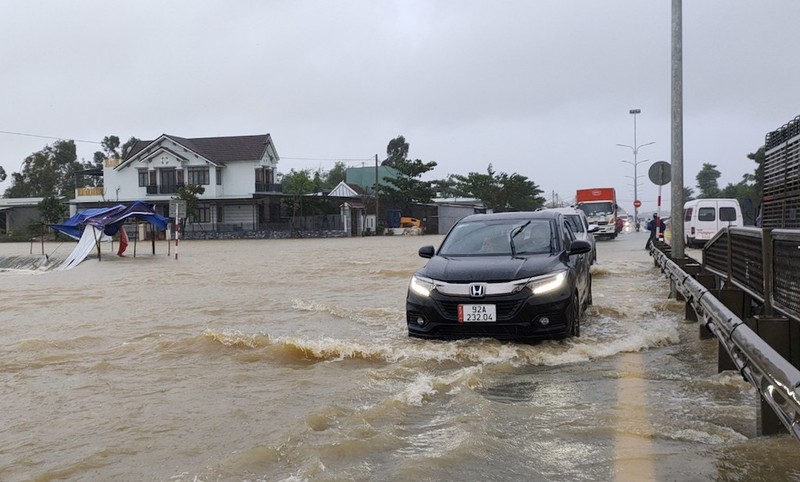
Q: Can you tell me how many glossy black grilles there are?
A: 1